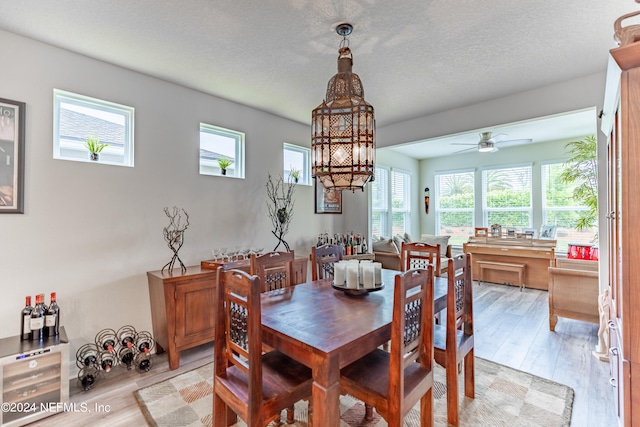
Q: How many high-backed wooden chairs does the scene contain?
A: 6